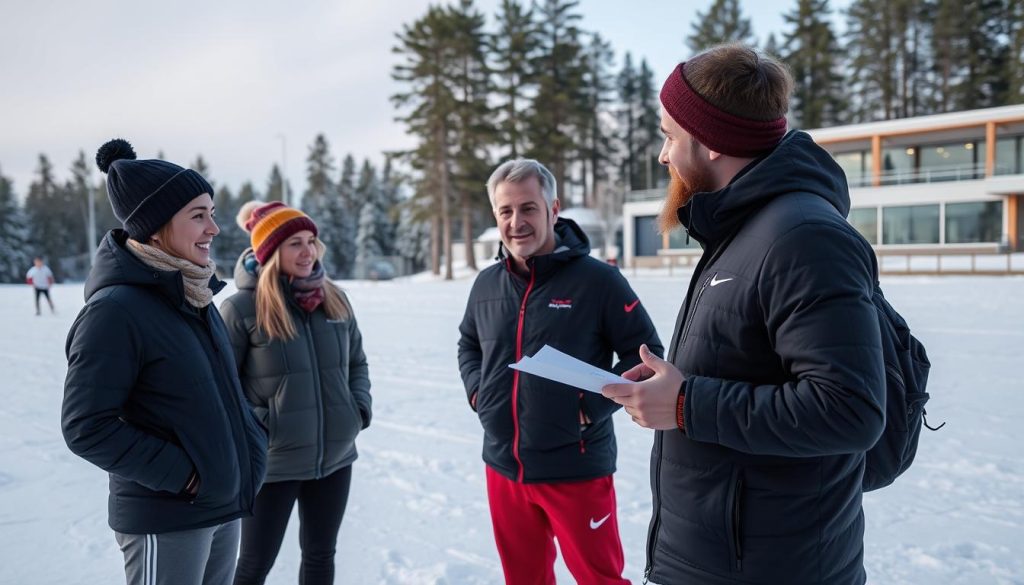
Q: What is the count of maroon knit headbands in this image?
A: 1